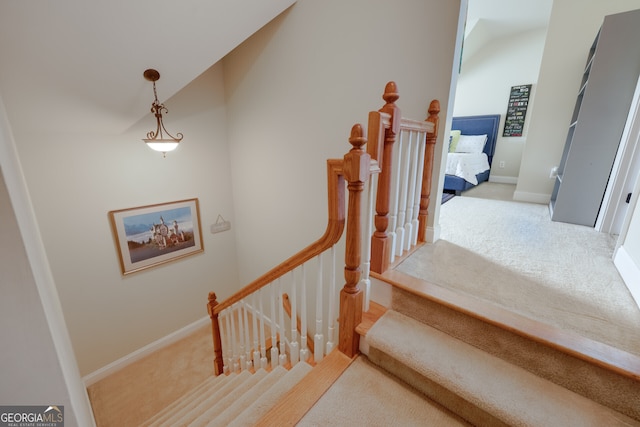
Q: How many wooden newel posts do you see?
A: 4